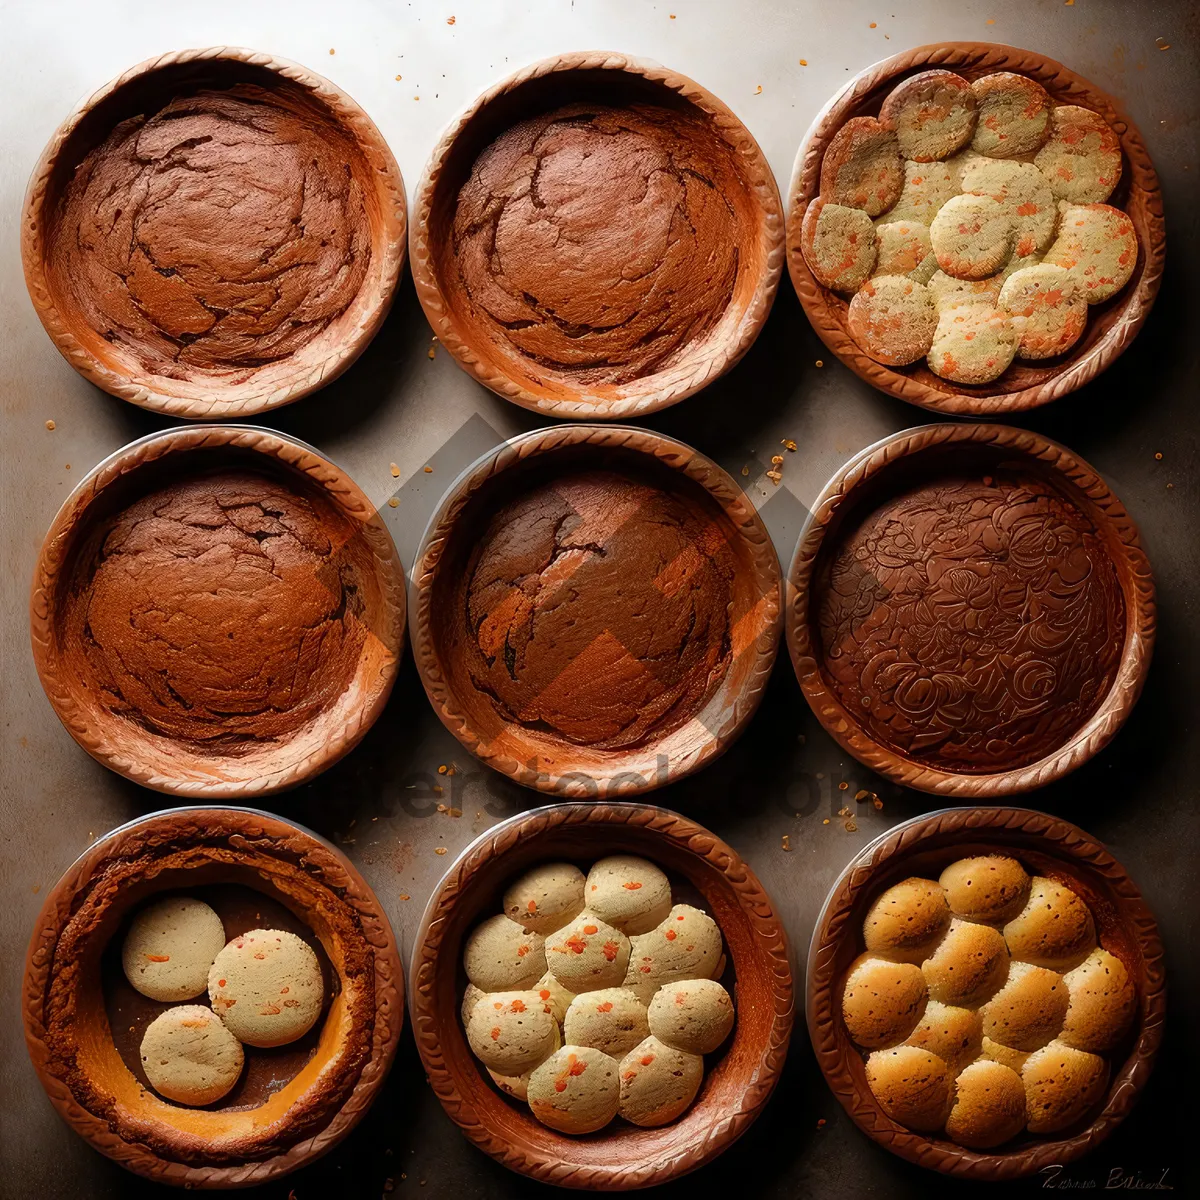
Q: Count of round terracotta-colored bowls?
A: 9